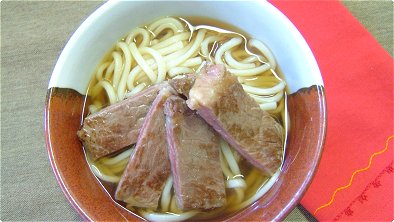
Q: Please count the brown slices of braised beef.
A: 4